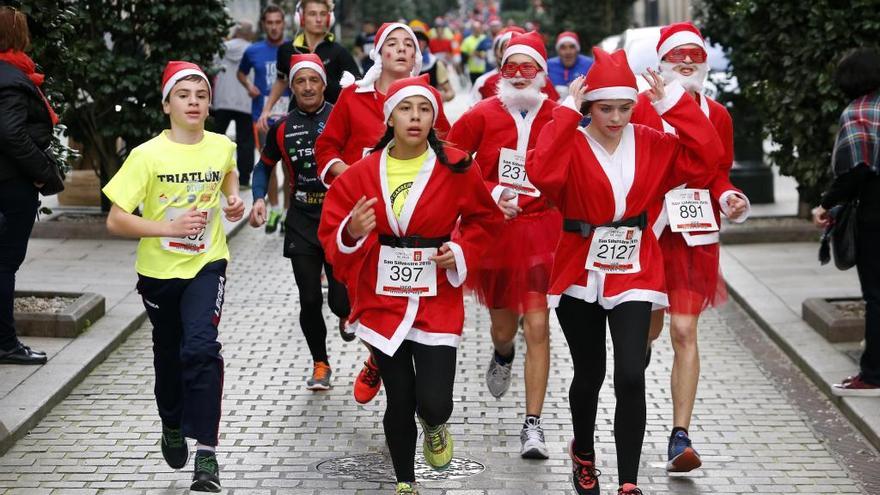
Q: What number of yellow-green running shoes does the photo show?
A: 2